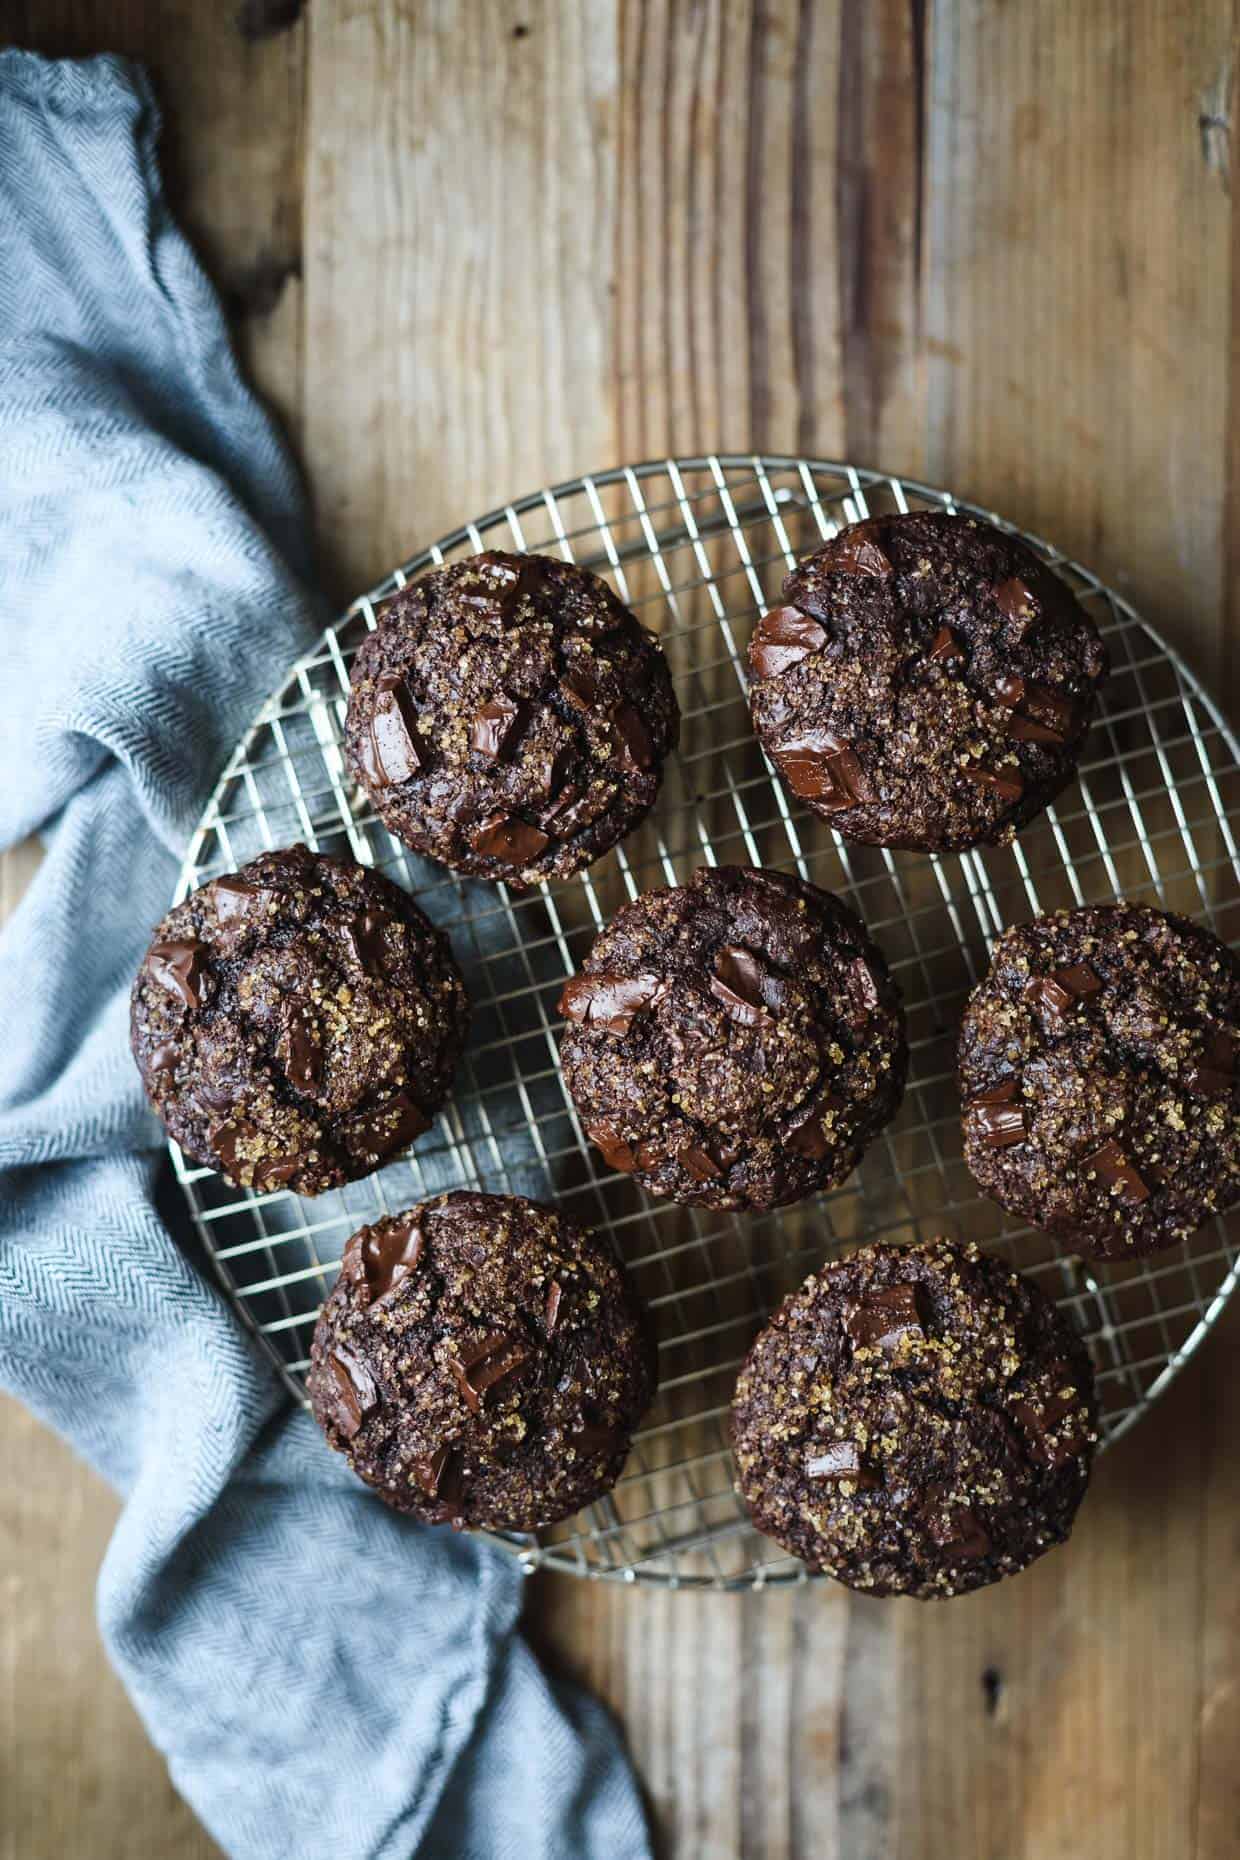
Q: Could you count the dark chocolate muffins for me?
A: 7